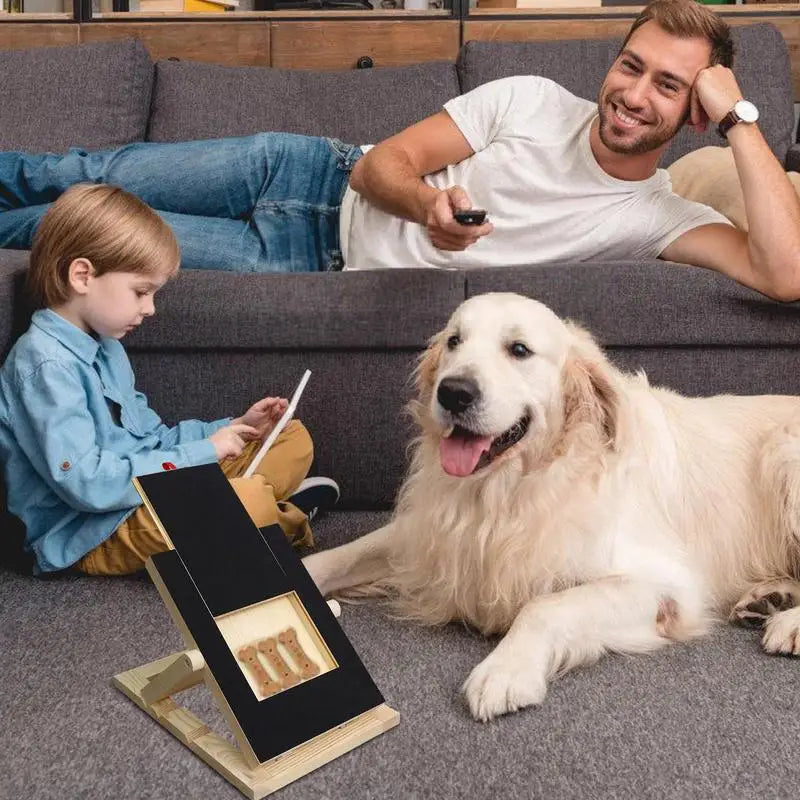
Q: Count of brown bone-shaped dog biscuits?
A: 3